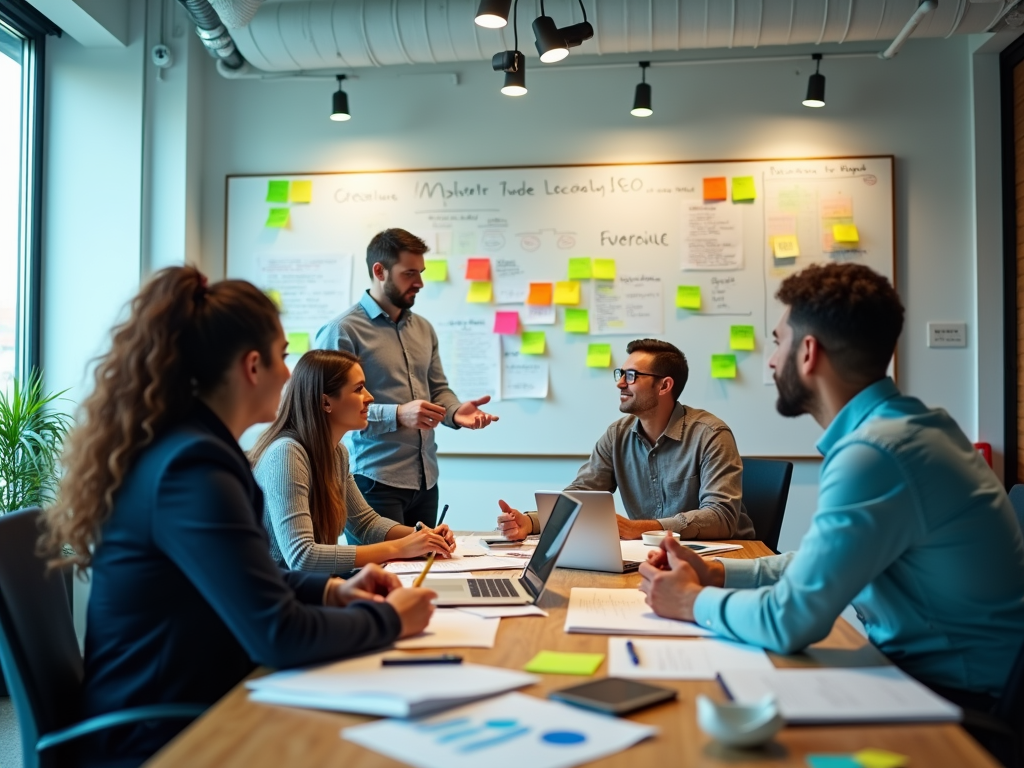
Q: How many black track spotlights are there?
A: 6